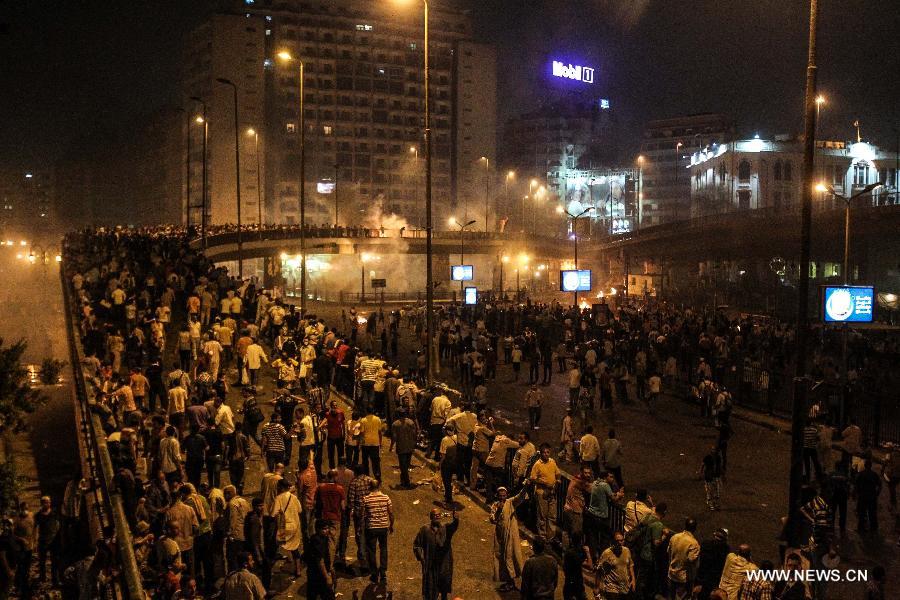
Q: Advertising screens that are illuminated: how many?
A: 4